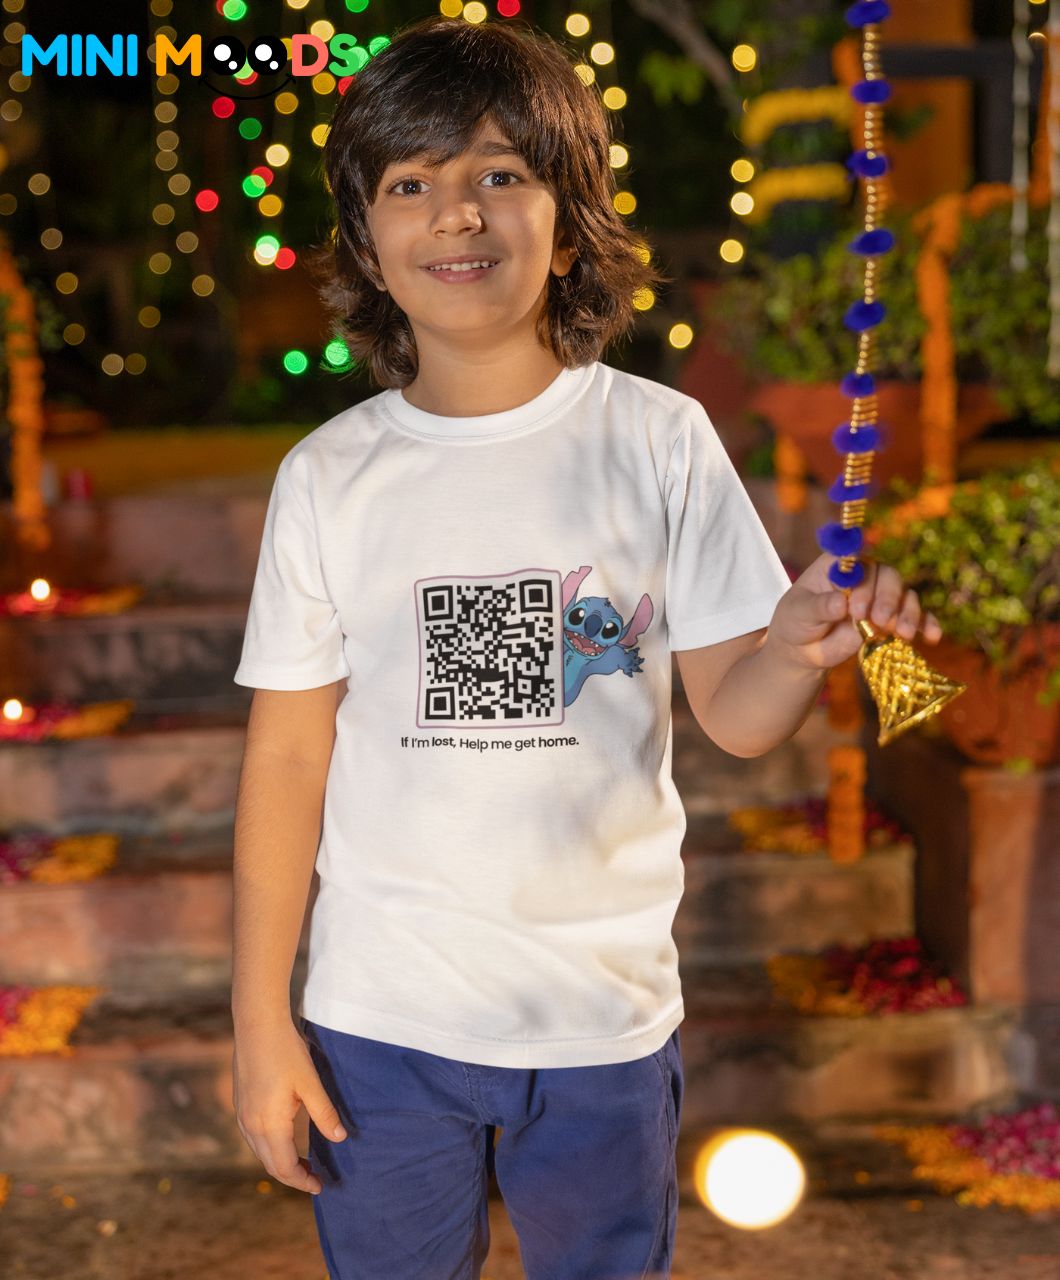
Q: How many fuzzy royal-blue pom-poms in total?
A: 10